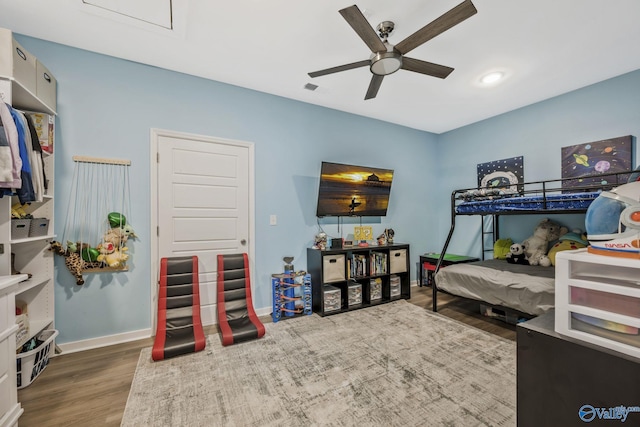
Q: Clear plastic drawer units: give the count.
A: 5